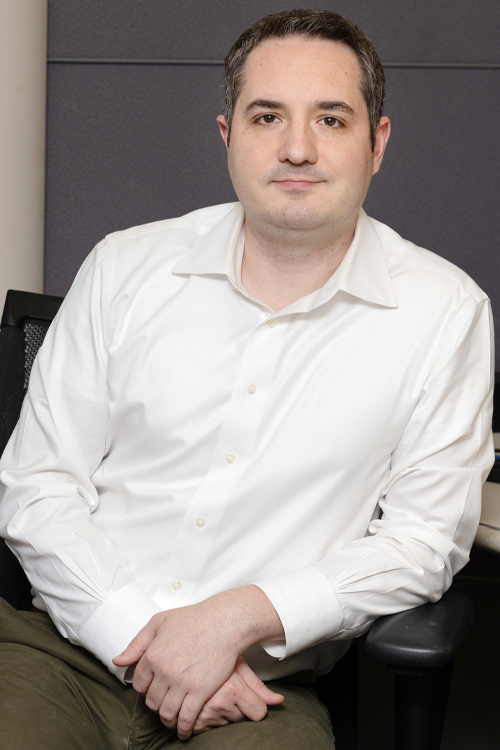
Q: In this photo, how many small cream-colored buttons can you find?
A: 5